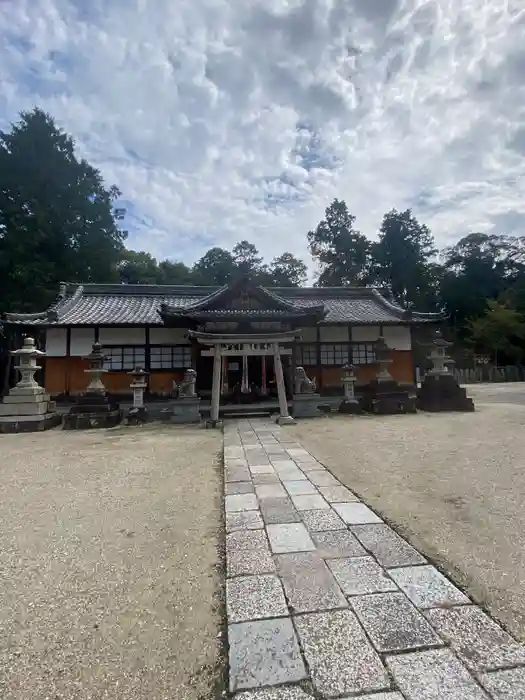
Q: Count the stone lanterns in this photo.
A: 6